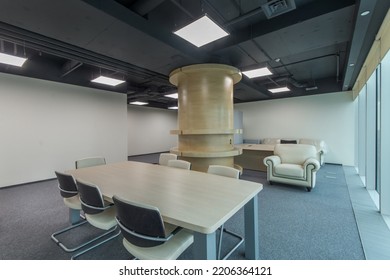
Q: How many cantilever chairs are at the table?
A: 7